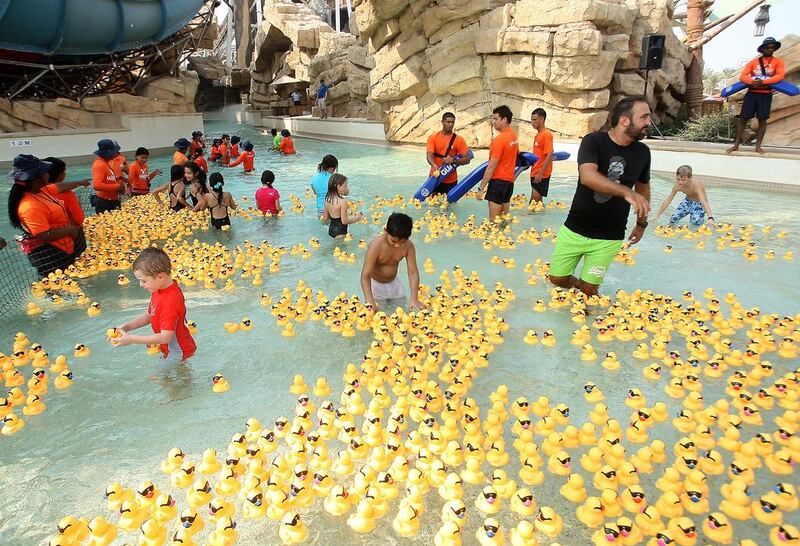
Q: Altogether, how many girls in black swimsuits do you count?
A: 4